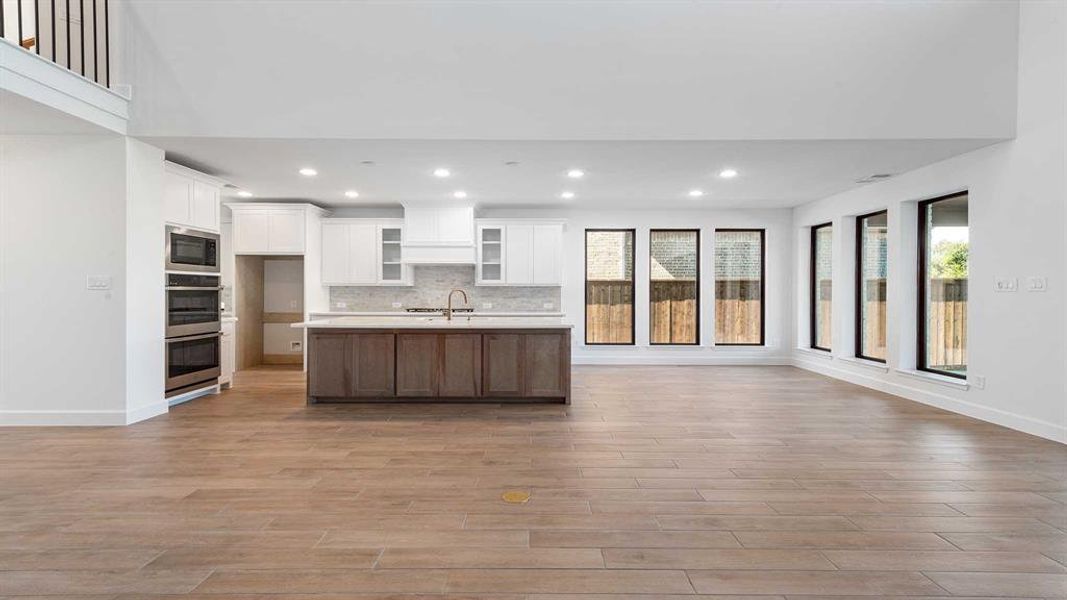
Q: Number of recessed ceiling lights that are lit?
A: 9